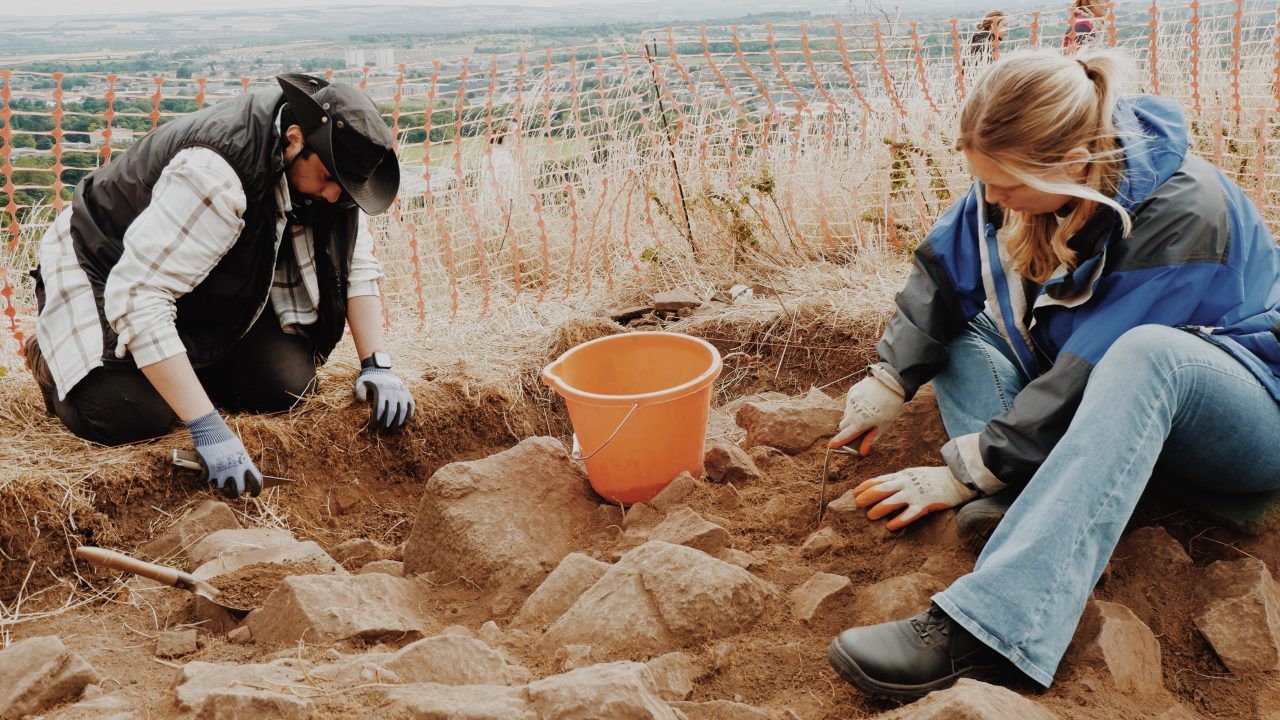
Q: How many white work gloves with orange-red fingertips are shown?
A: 2